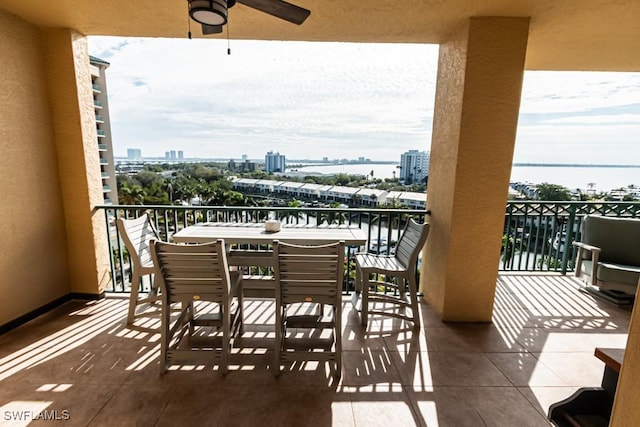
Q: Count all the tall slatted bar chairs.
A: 4